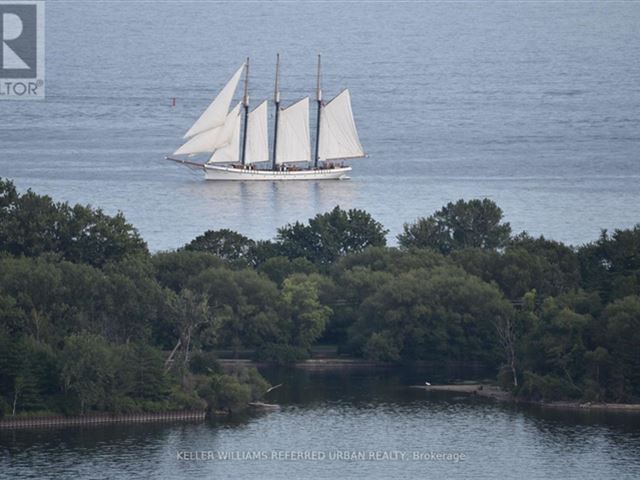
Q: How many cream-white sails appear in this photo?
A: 6